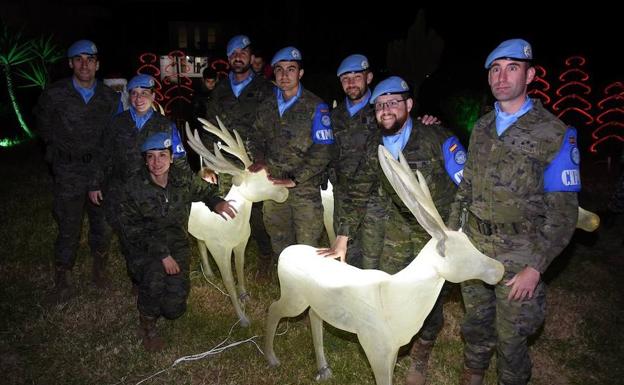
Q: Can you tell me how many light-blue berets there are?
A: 8